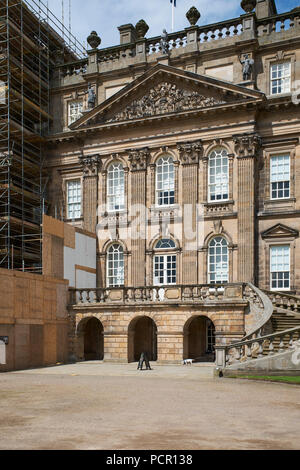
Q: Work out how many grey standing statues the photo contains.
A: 3